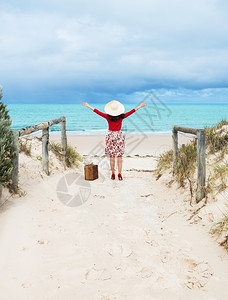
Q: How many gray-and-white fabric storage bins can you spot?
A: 0